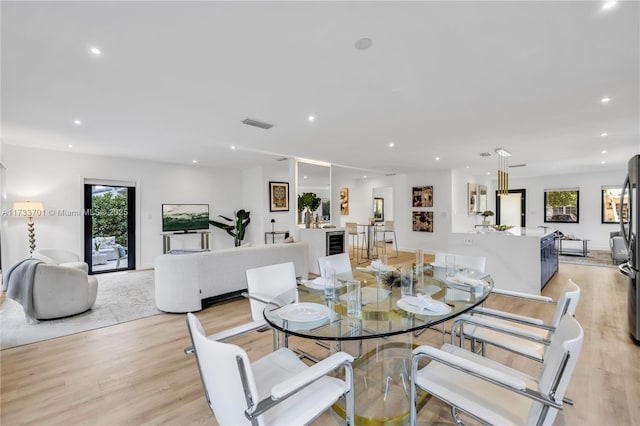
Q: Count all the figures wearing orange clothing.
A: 0